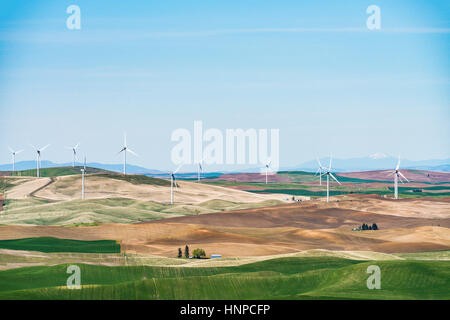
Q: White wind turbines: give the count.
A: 11